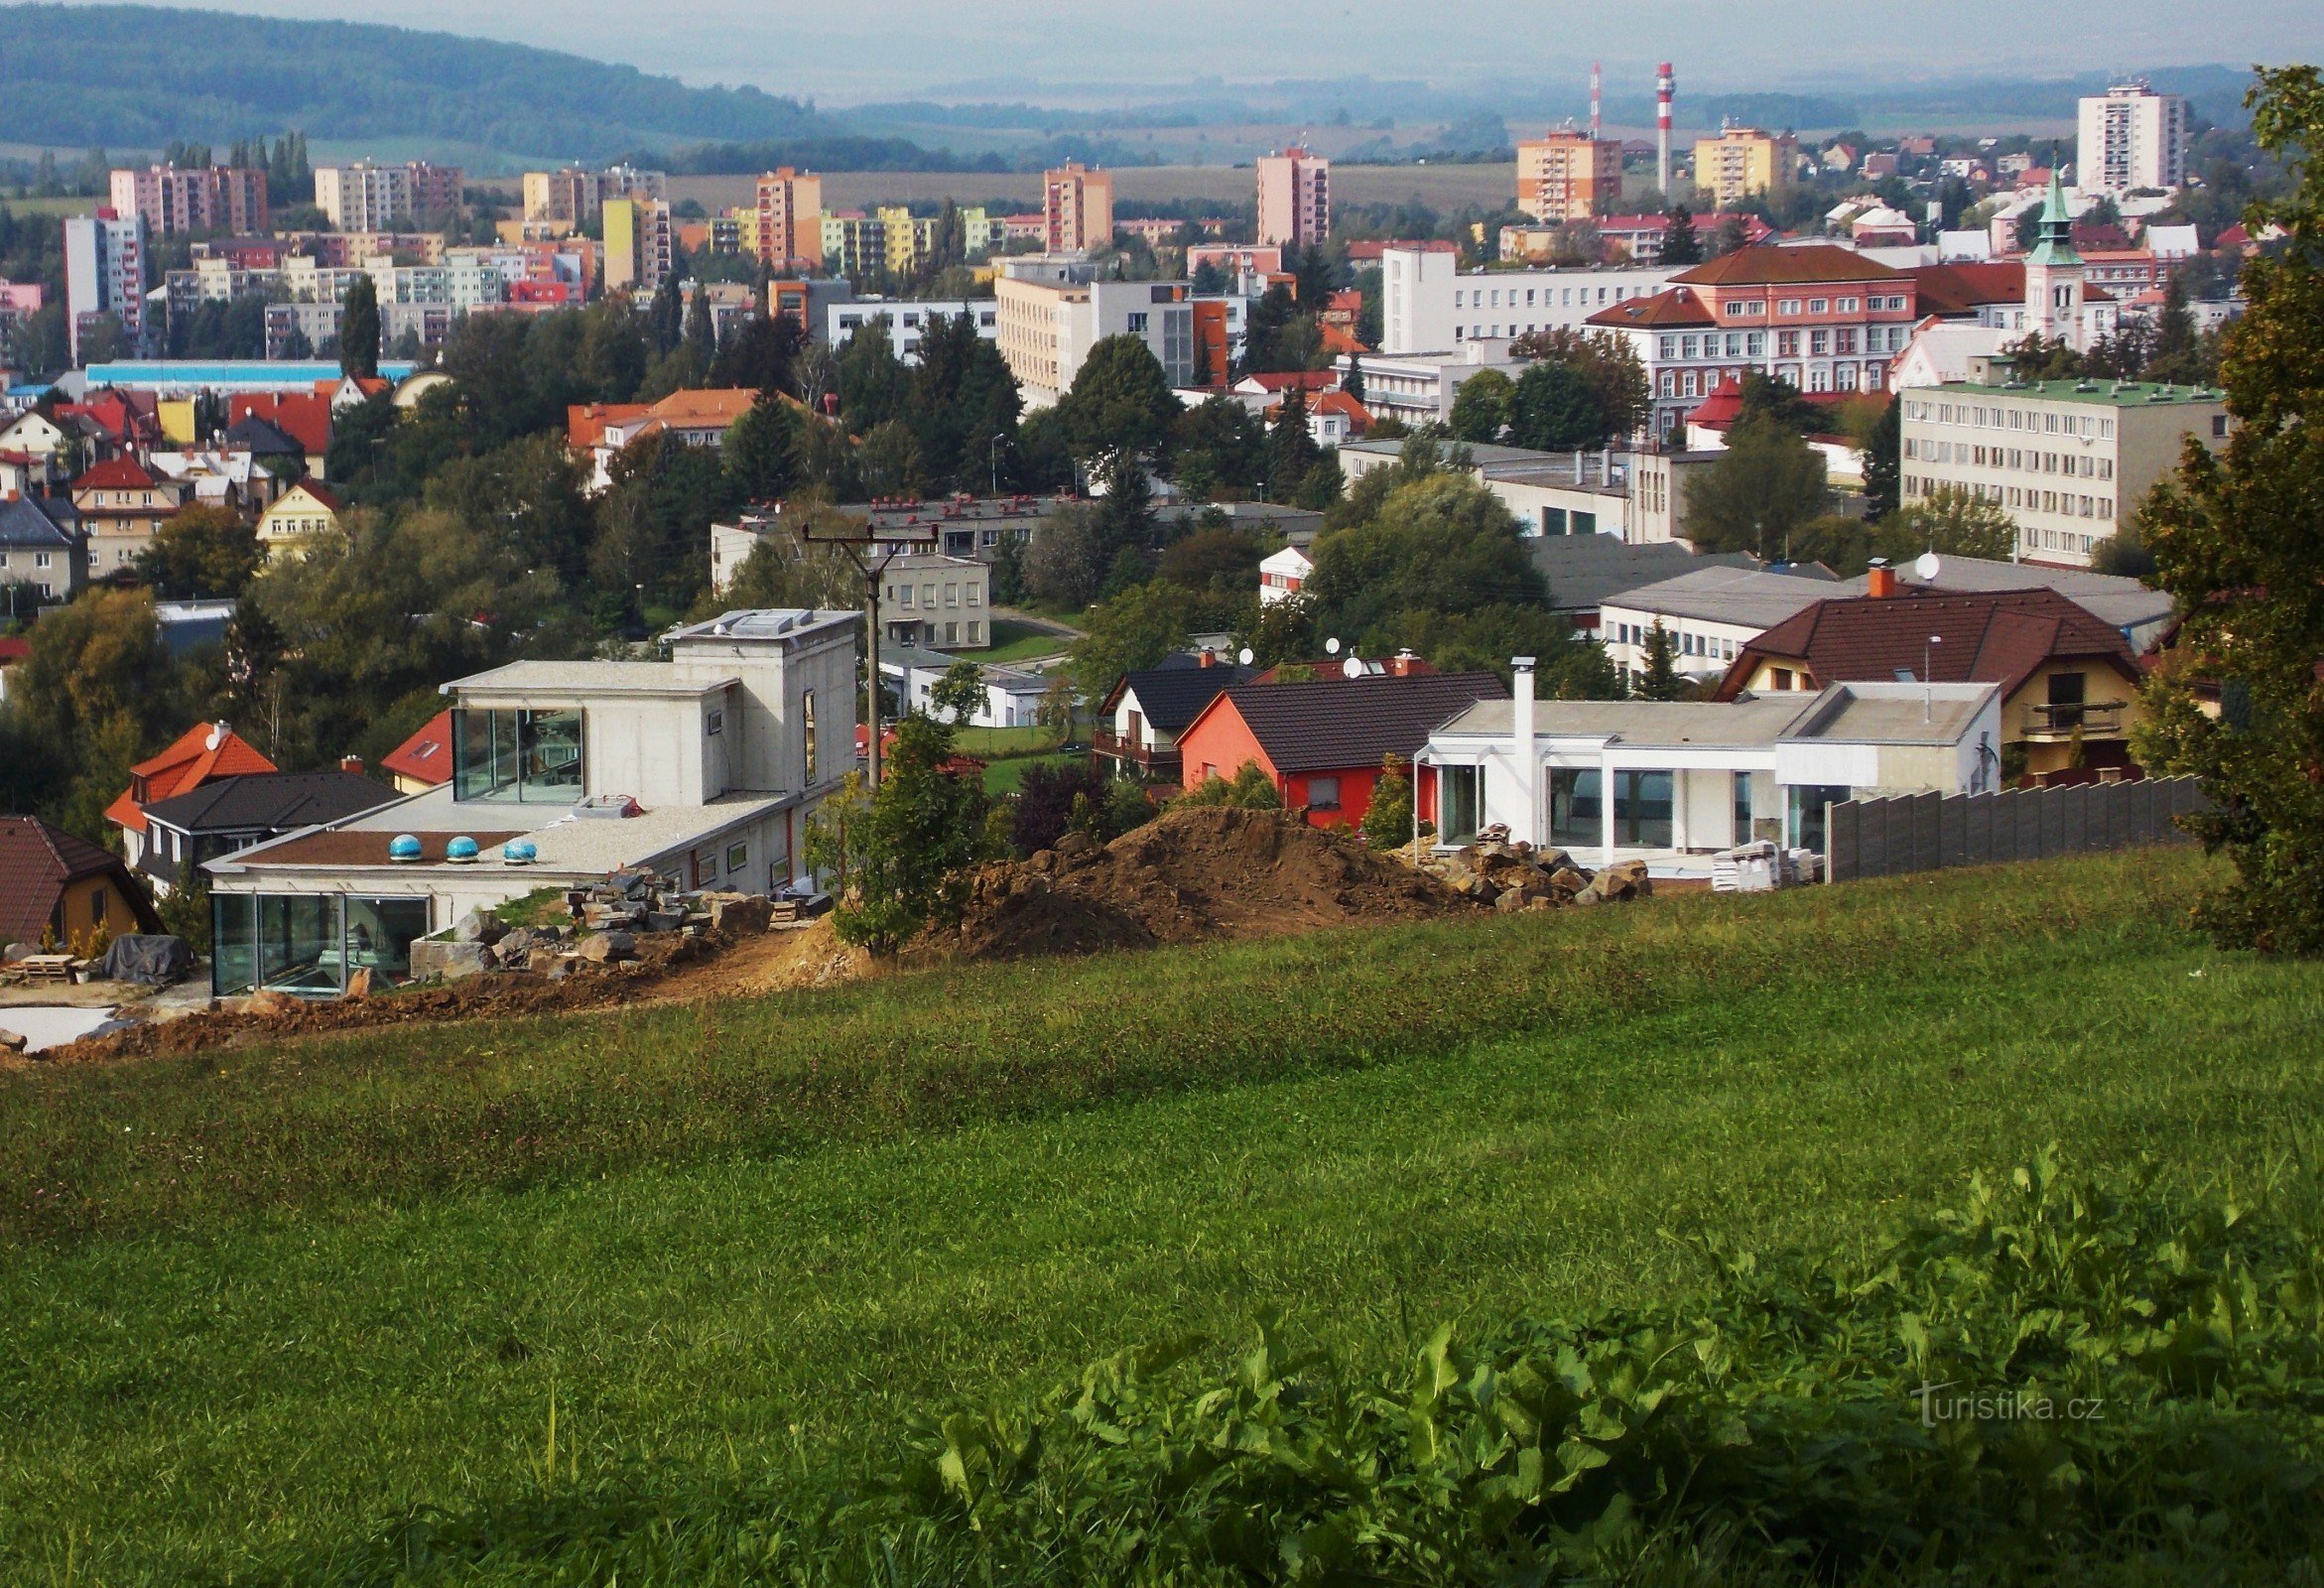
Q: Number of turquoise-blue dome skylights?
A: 3